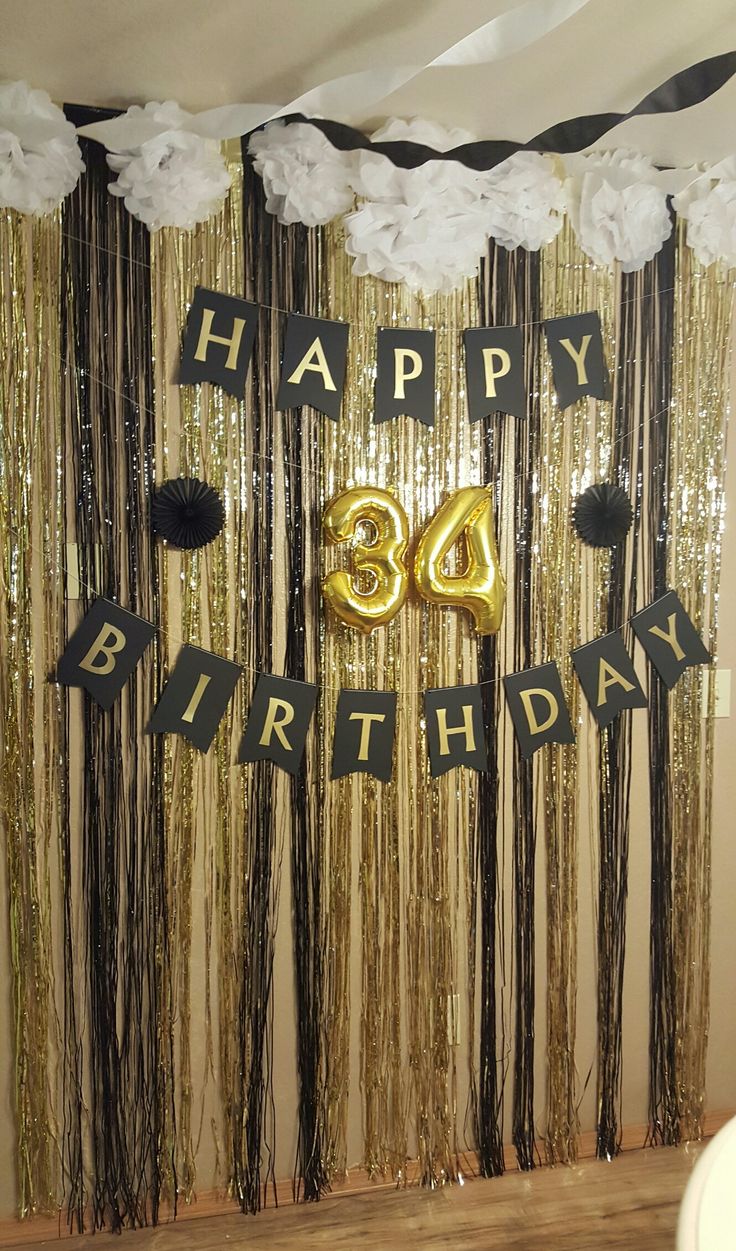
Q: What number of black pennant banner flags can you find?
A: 13